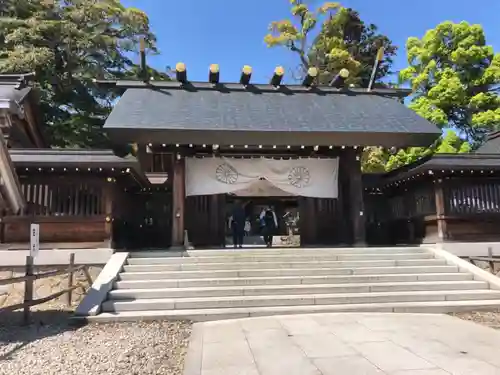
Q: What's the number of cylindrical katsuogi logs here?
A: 6